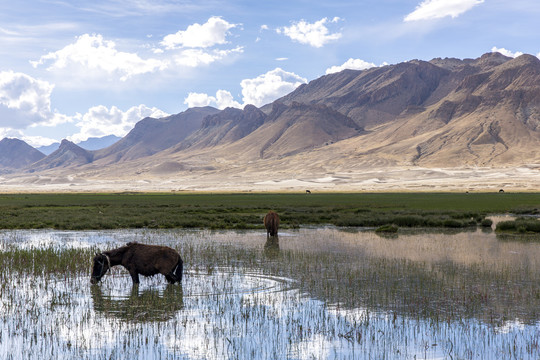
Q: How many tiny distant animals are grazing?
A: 2